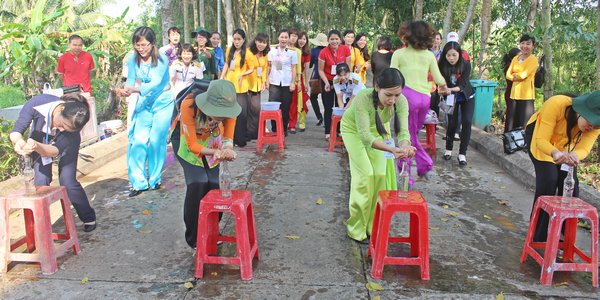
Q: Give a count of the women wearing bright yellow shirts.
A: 6